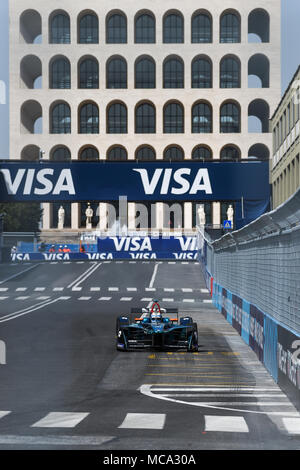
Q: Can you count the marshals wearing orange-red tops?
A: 3